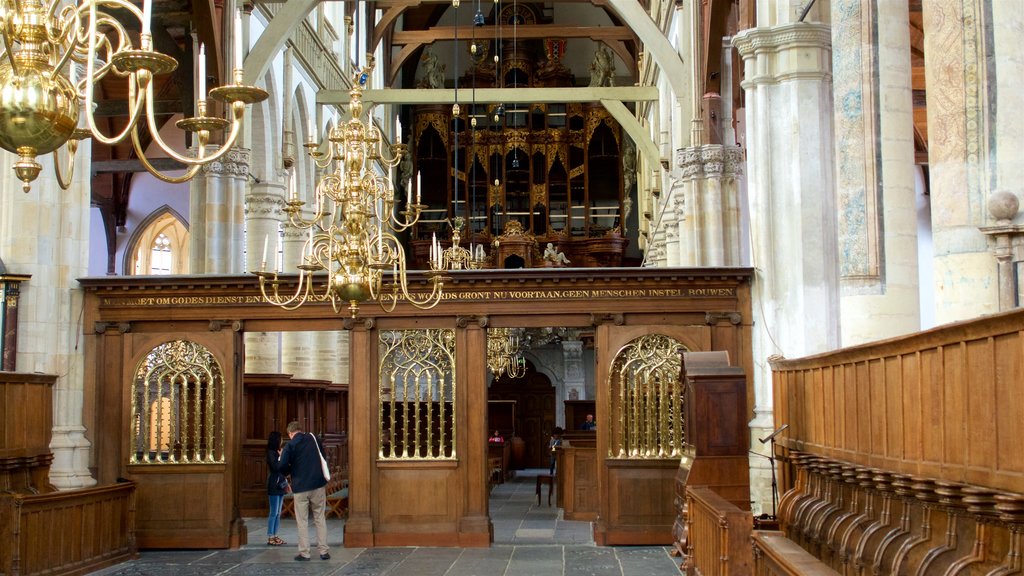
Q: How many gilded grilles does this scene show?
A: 3